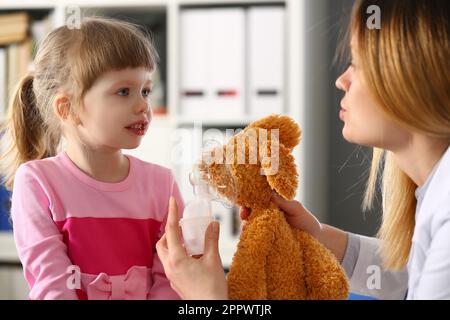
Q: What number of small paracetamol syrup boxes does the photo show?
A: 0